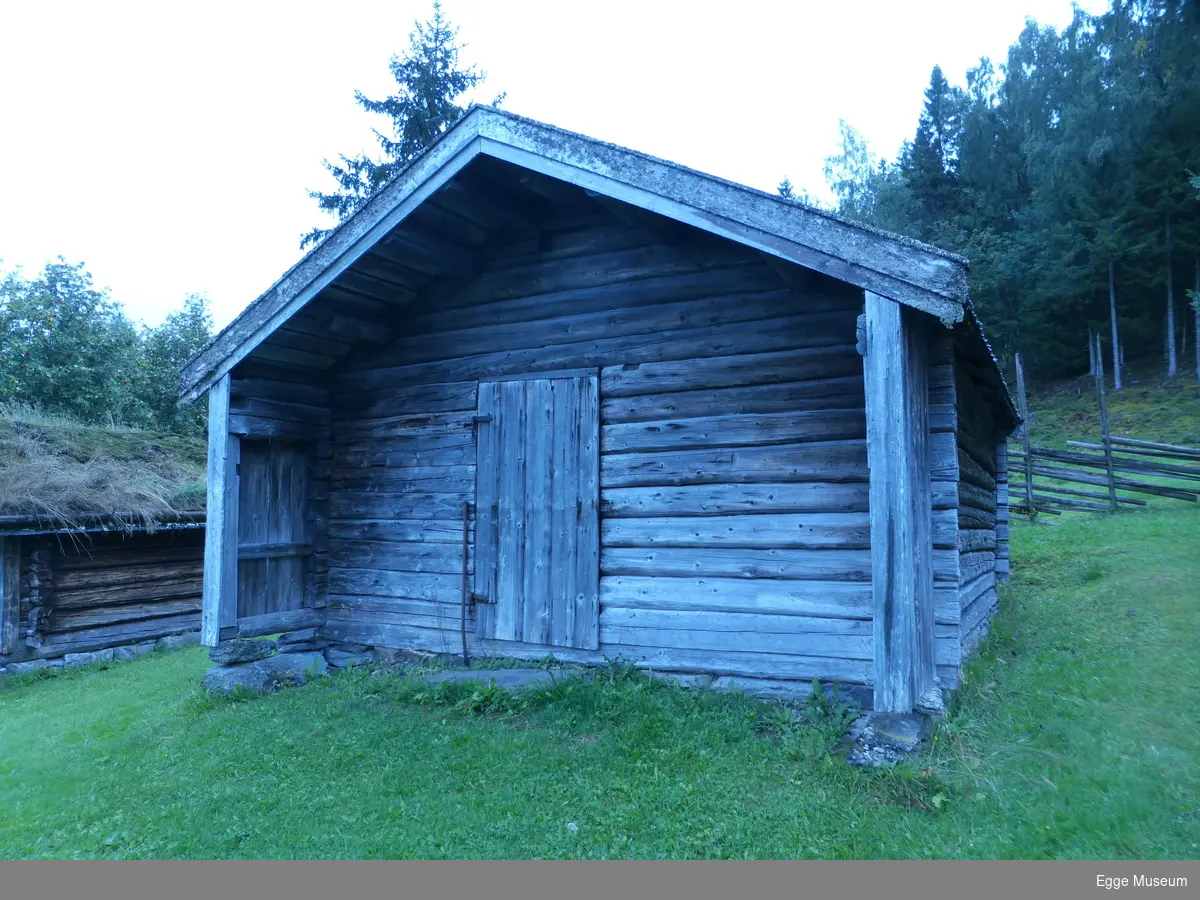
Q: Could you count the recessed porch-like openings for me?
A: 1